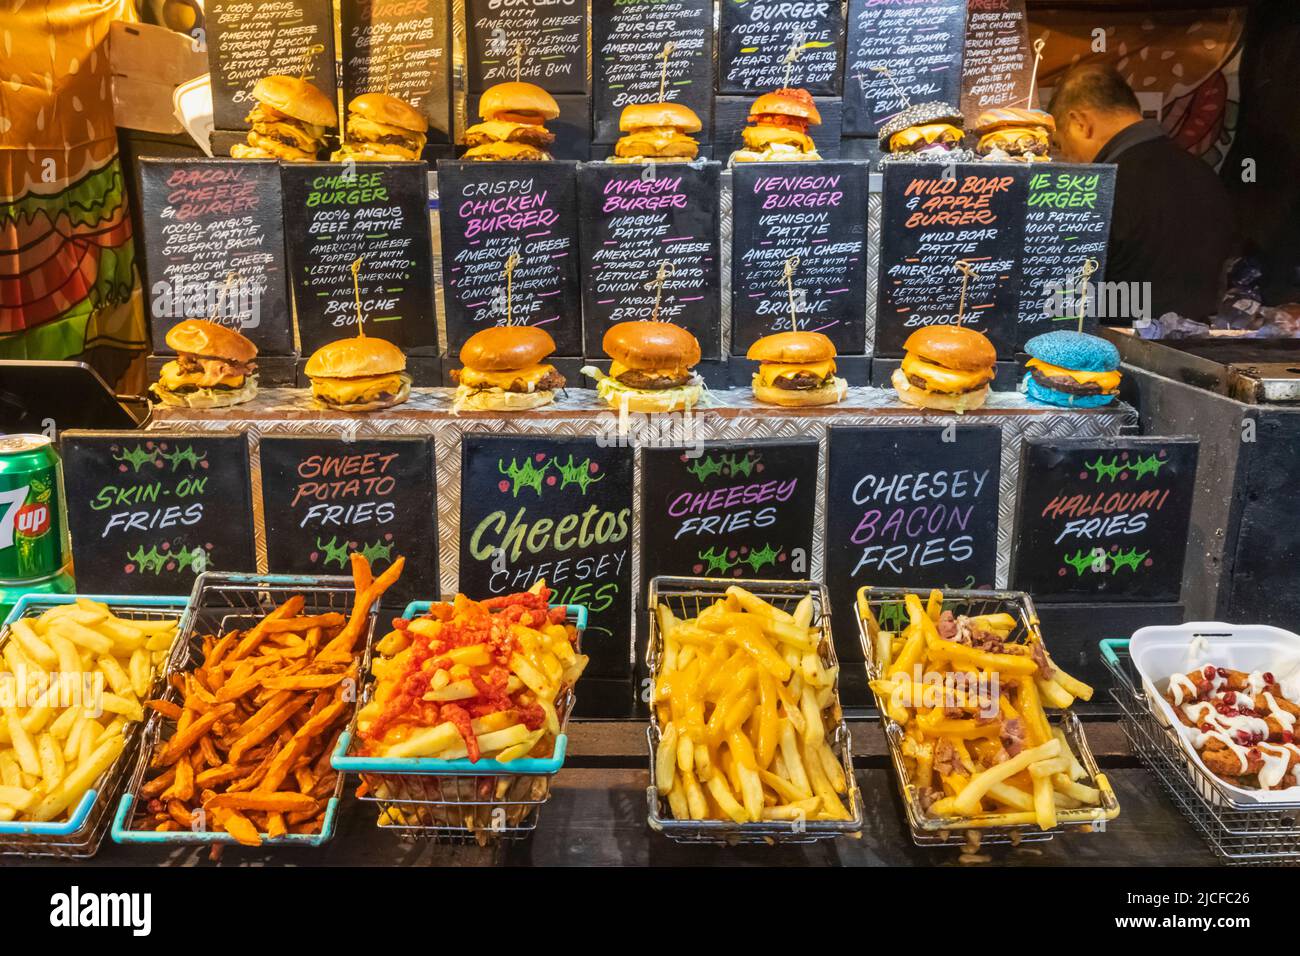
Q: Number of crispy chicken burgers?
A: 1